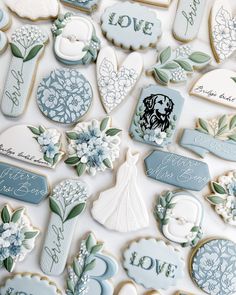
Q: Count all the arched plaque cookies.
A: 2